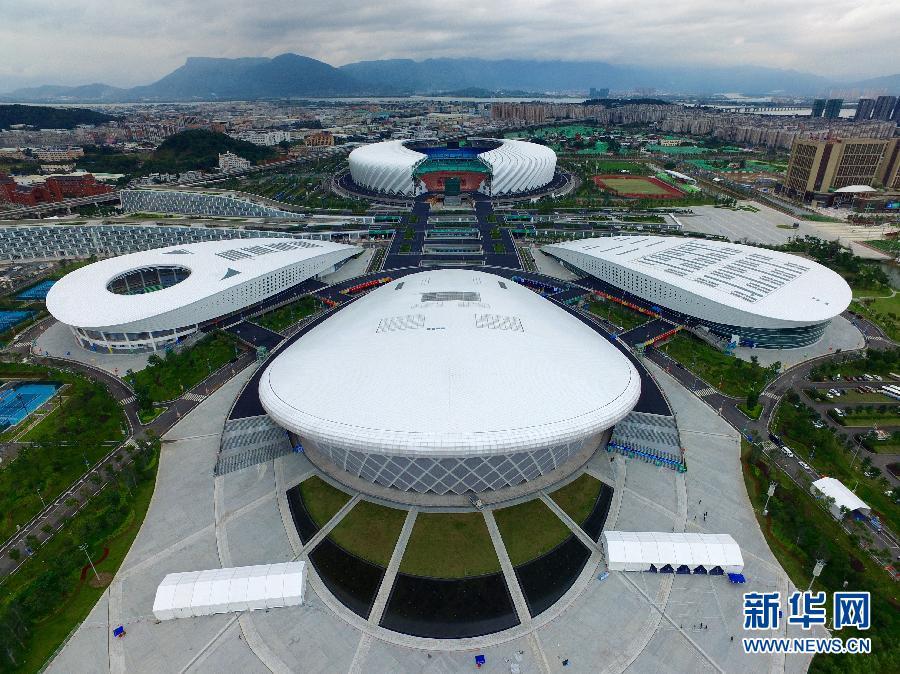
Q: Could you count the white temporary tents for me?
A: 3